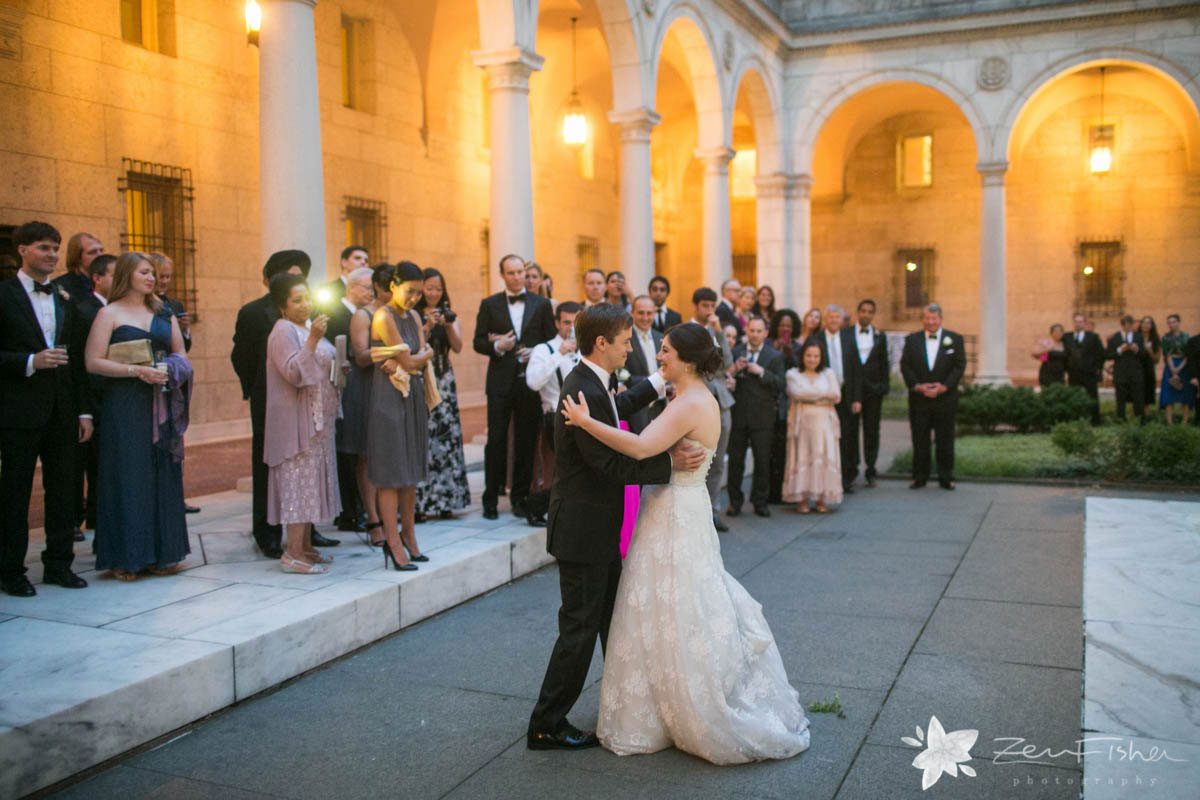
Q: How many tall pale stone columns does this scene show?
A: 6